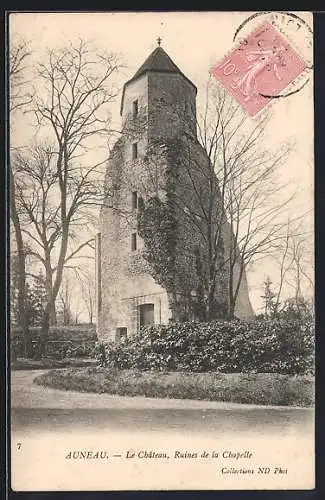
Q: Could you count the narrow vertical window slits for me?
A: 4